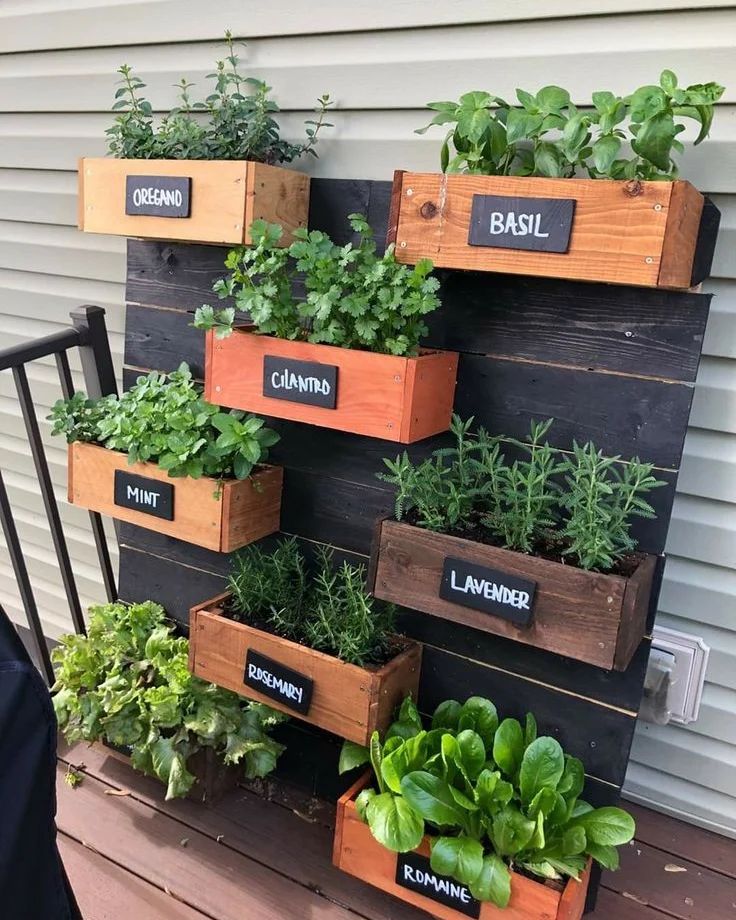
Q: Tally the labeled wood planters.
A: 7